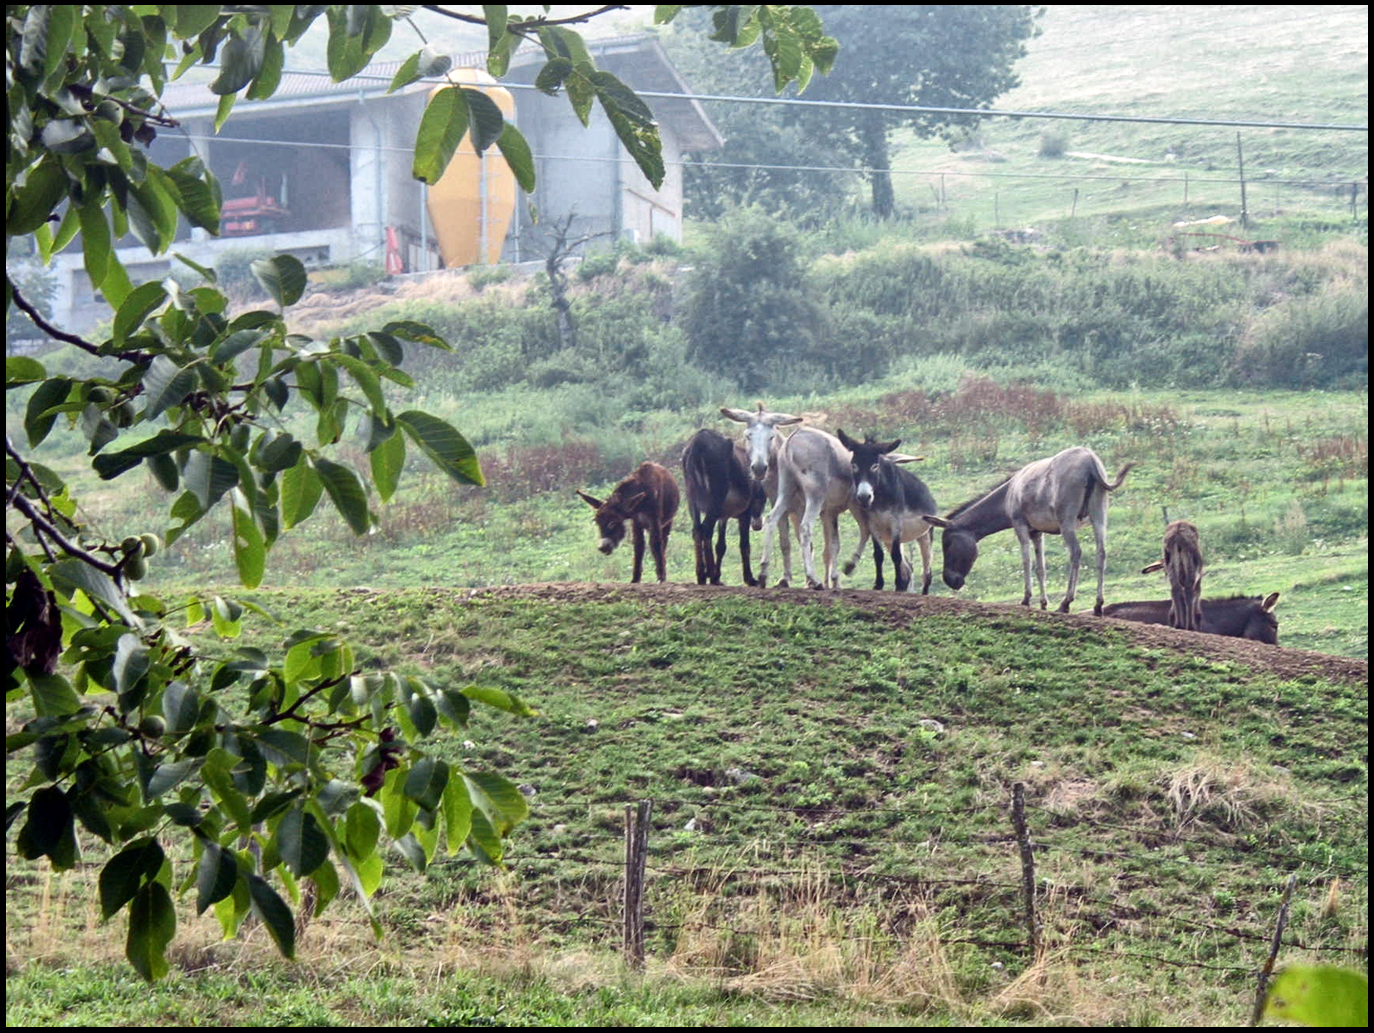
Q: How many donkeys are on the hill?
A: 8